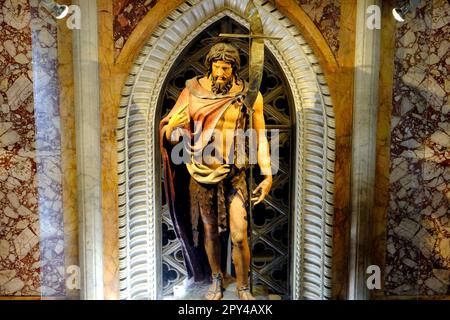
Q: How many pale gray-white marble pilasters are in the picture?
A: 2